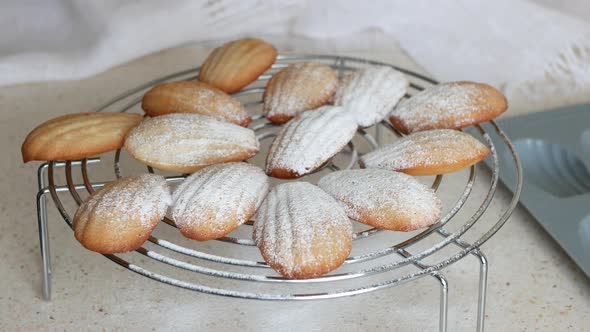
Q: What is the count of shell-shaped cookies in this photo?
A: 13